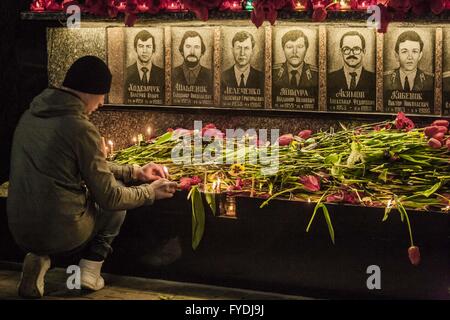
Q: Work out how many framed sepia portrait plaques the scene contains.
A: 6